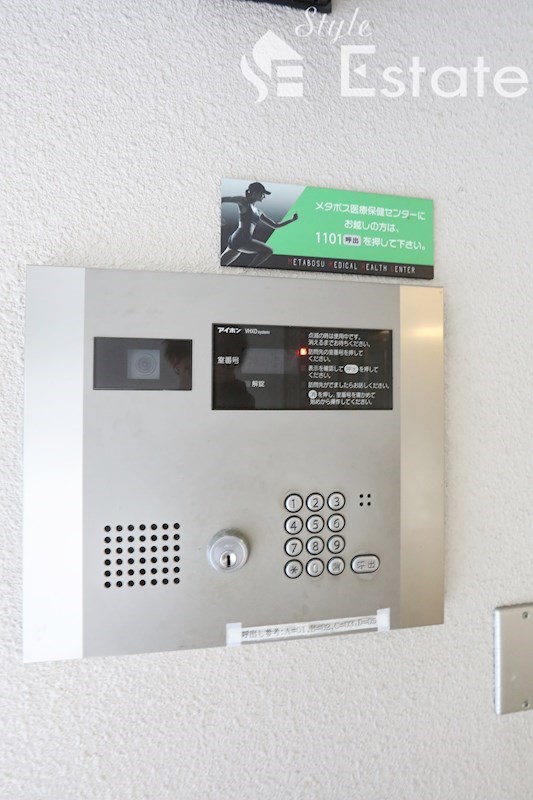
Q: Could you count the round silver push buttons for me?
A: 12